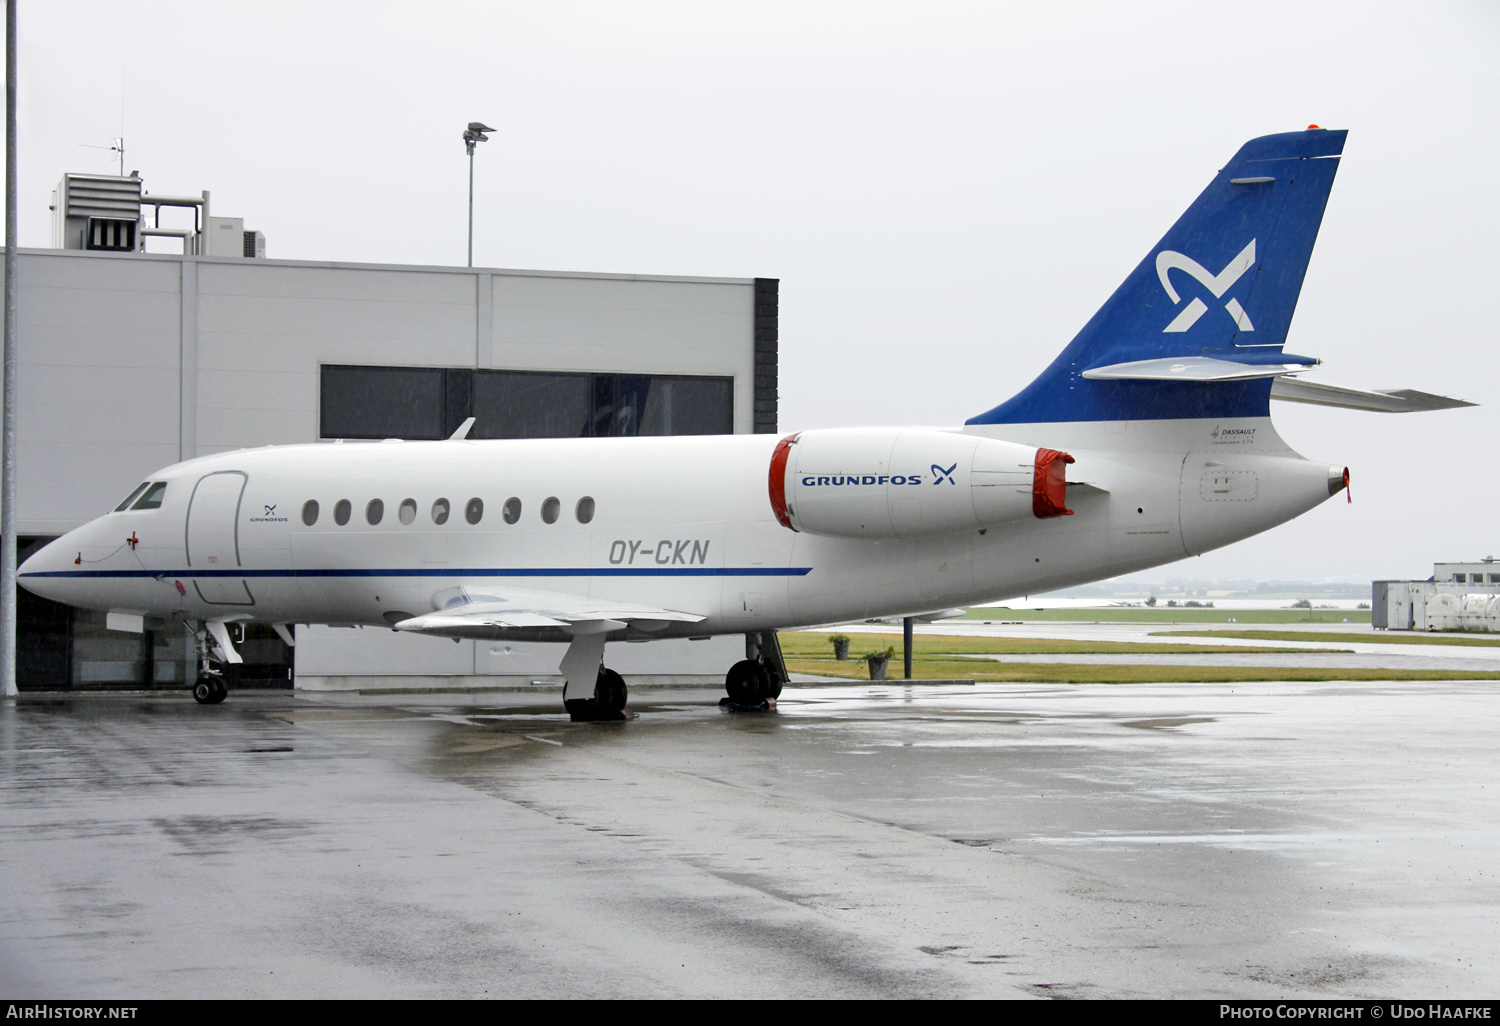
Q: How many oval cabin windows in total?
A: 9